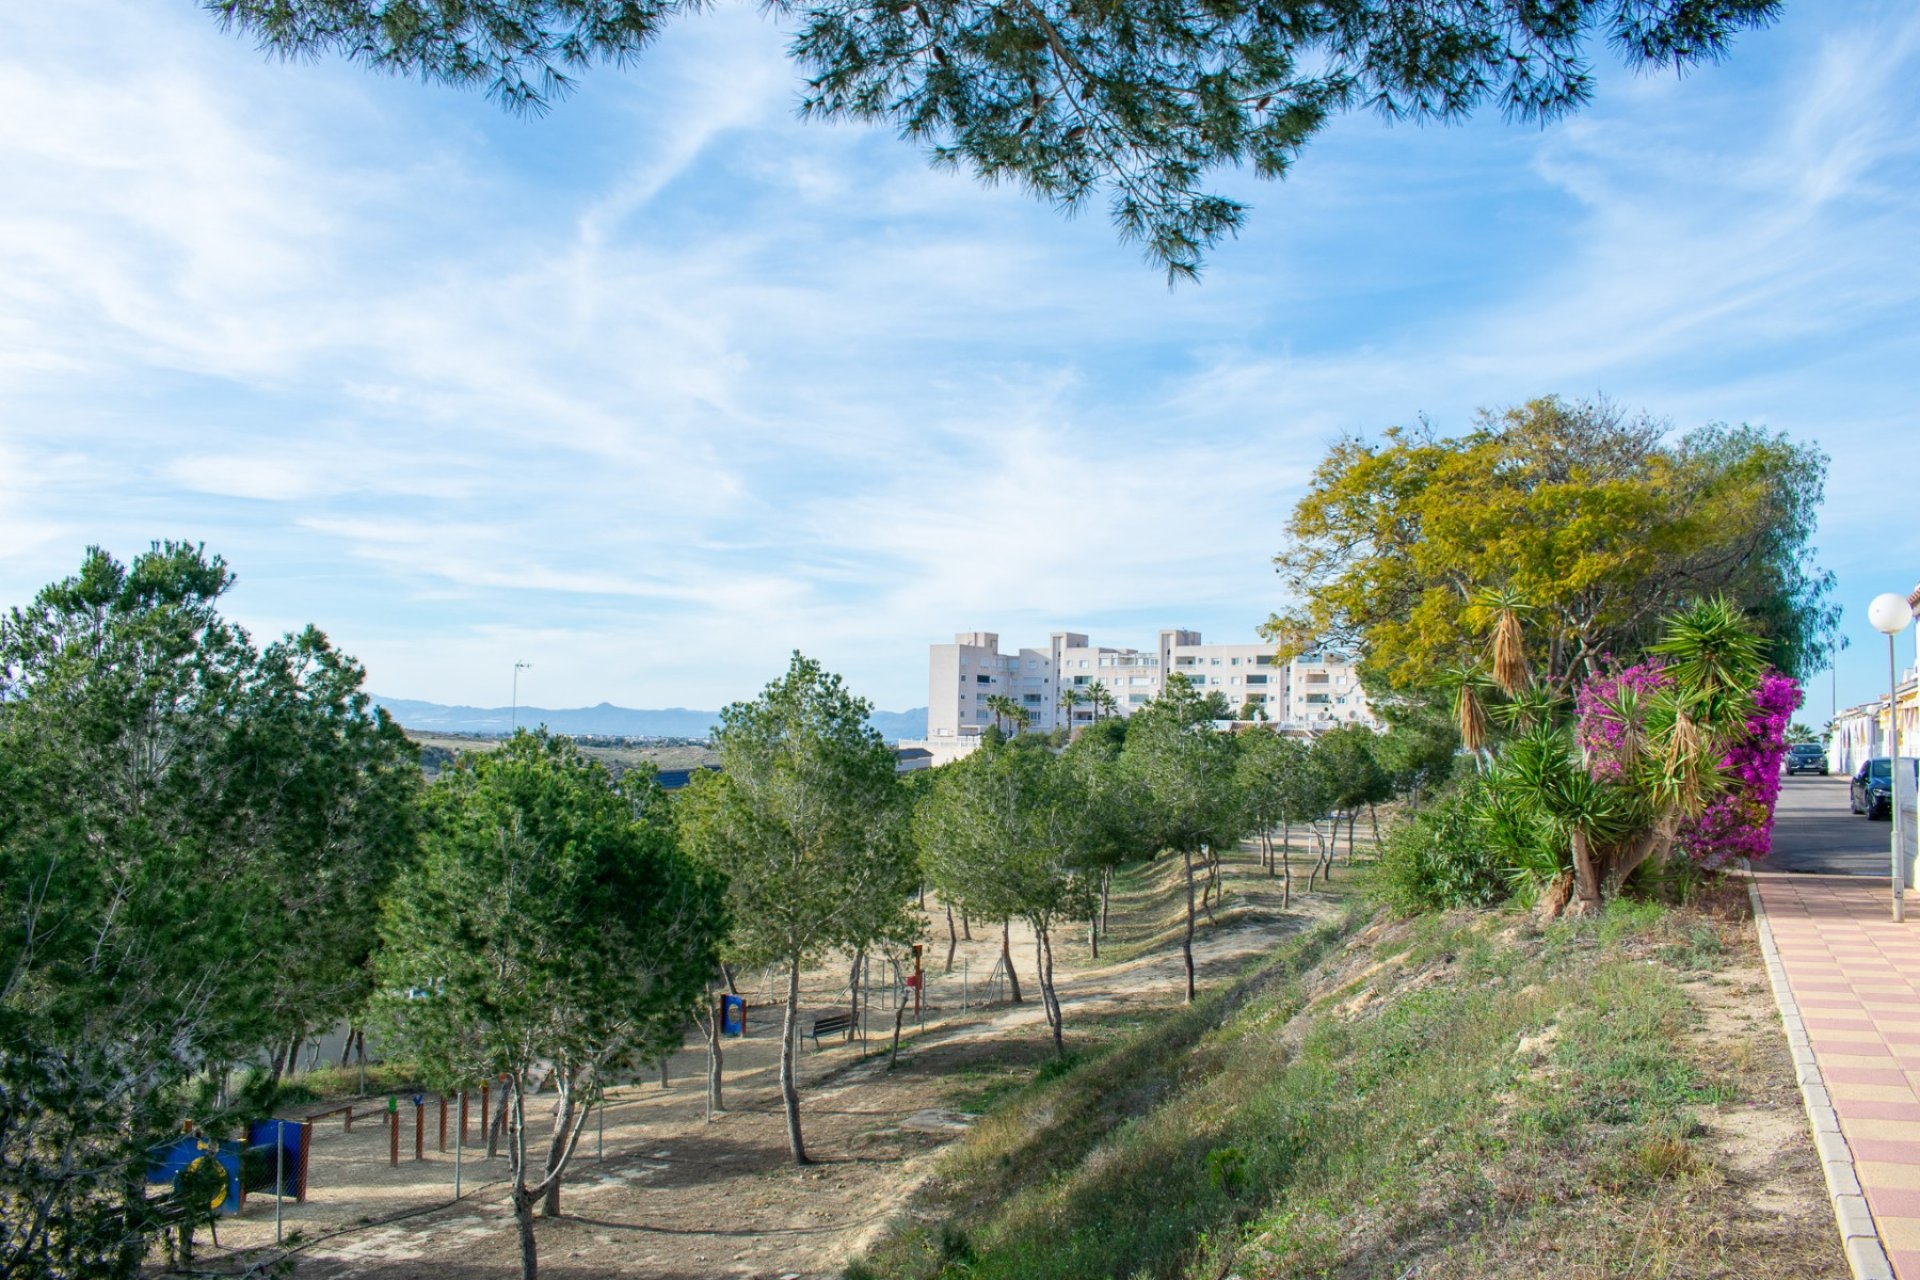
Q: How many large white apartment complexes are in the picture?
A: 1